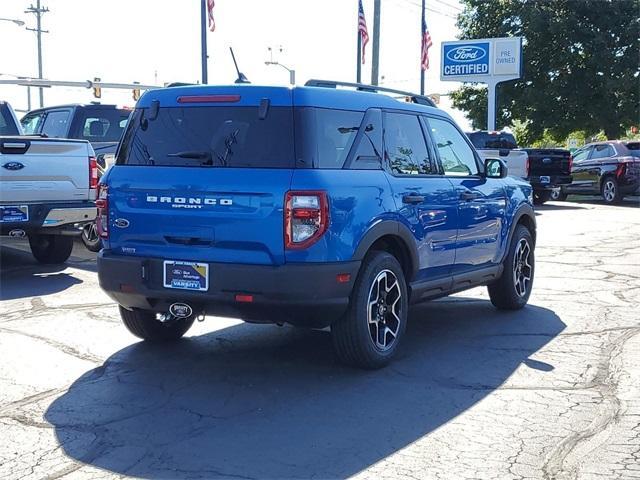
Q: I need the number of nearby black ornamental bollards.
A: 0